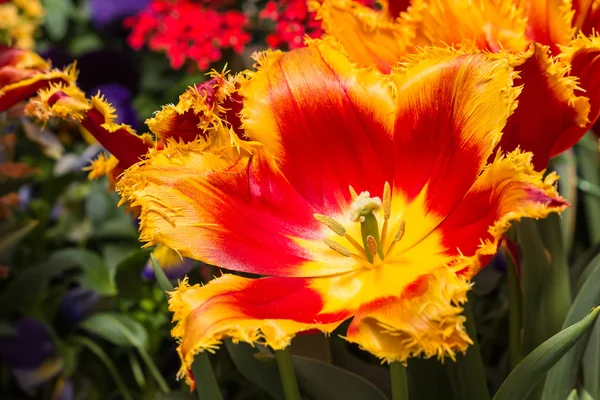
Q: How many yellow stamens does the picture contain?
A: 6